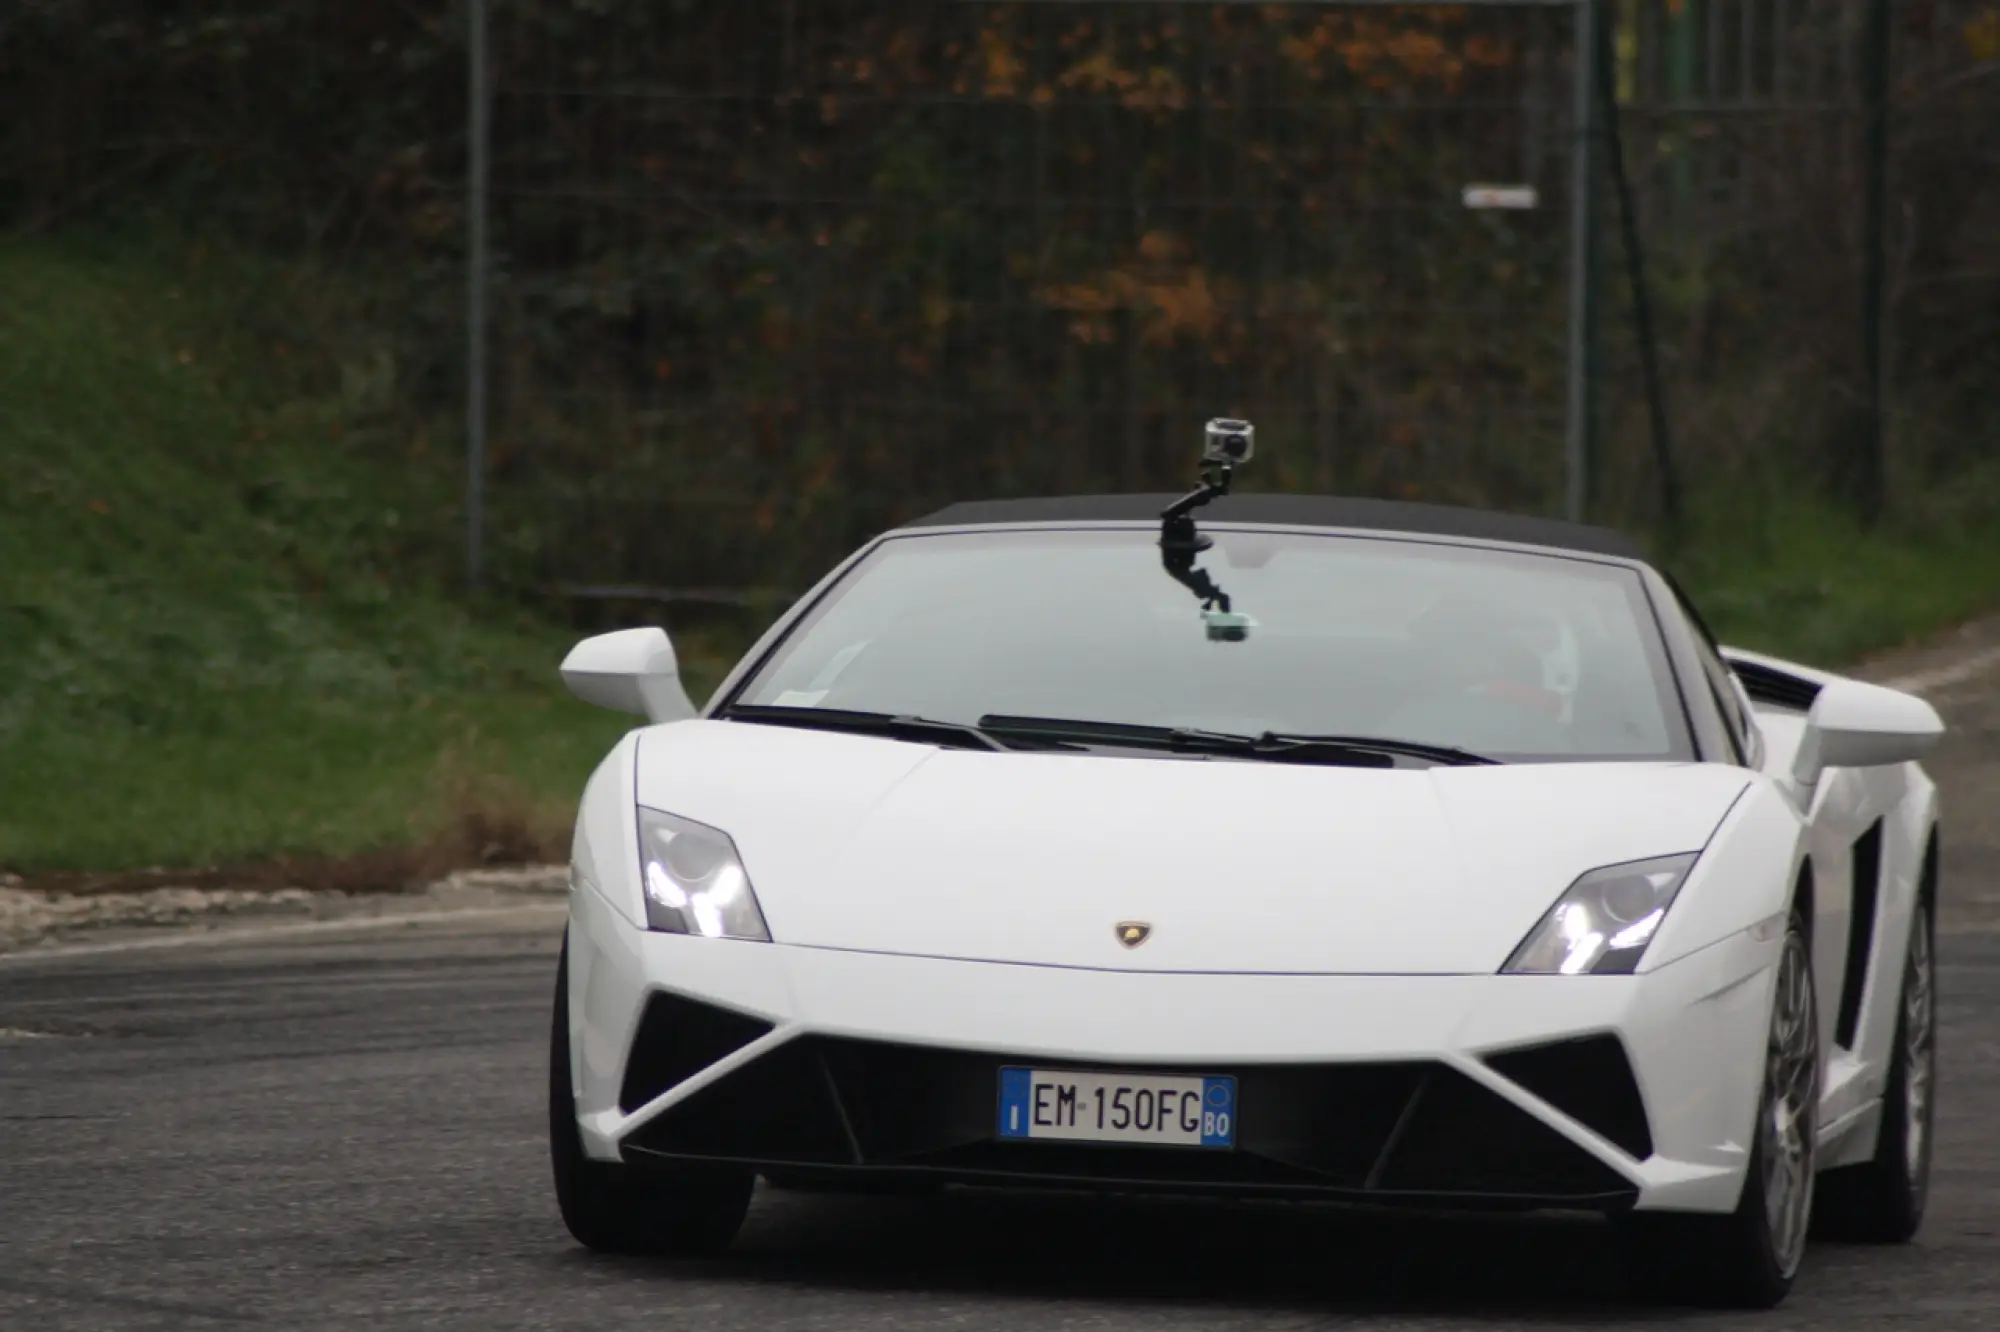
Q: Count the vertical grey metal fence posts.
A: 2